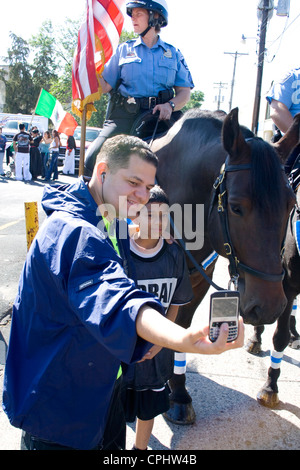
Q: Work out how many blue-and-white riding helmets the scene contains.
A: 1